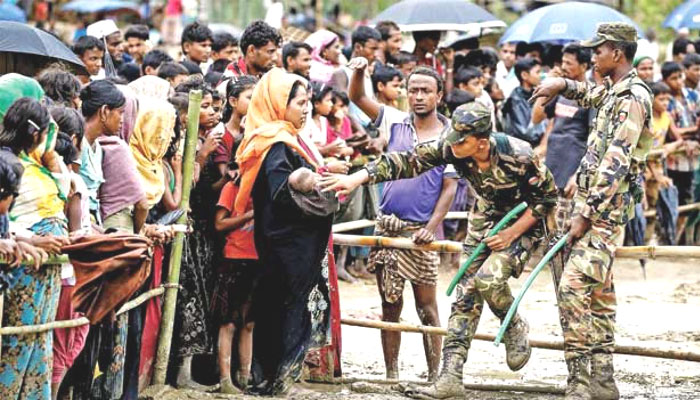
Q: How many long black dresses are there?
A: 1